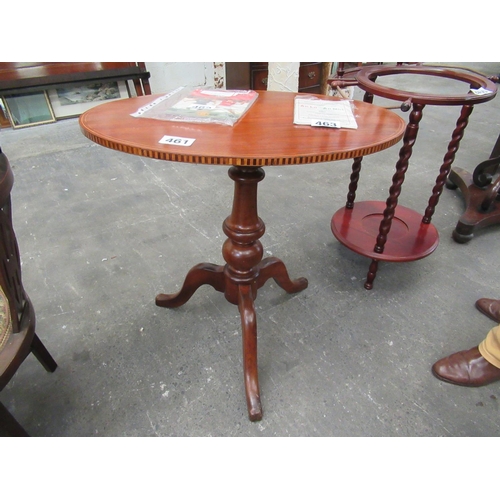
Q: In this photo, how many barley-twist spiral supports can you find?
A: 3